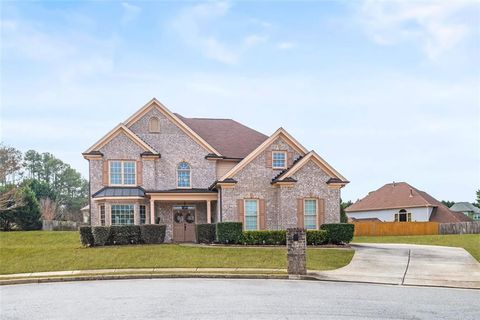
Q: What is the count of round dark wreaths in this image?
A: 2